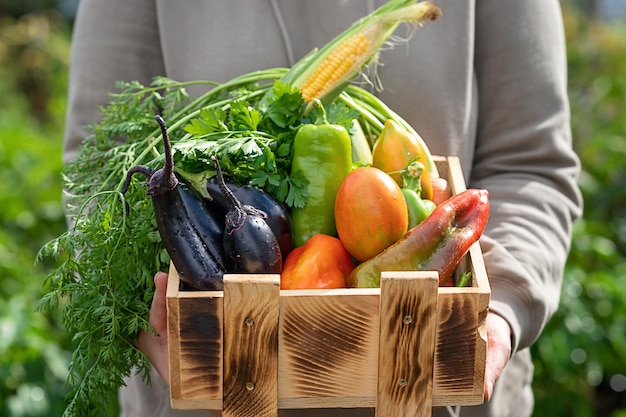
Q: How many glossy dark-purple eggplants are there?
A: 4